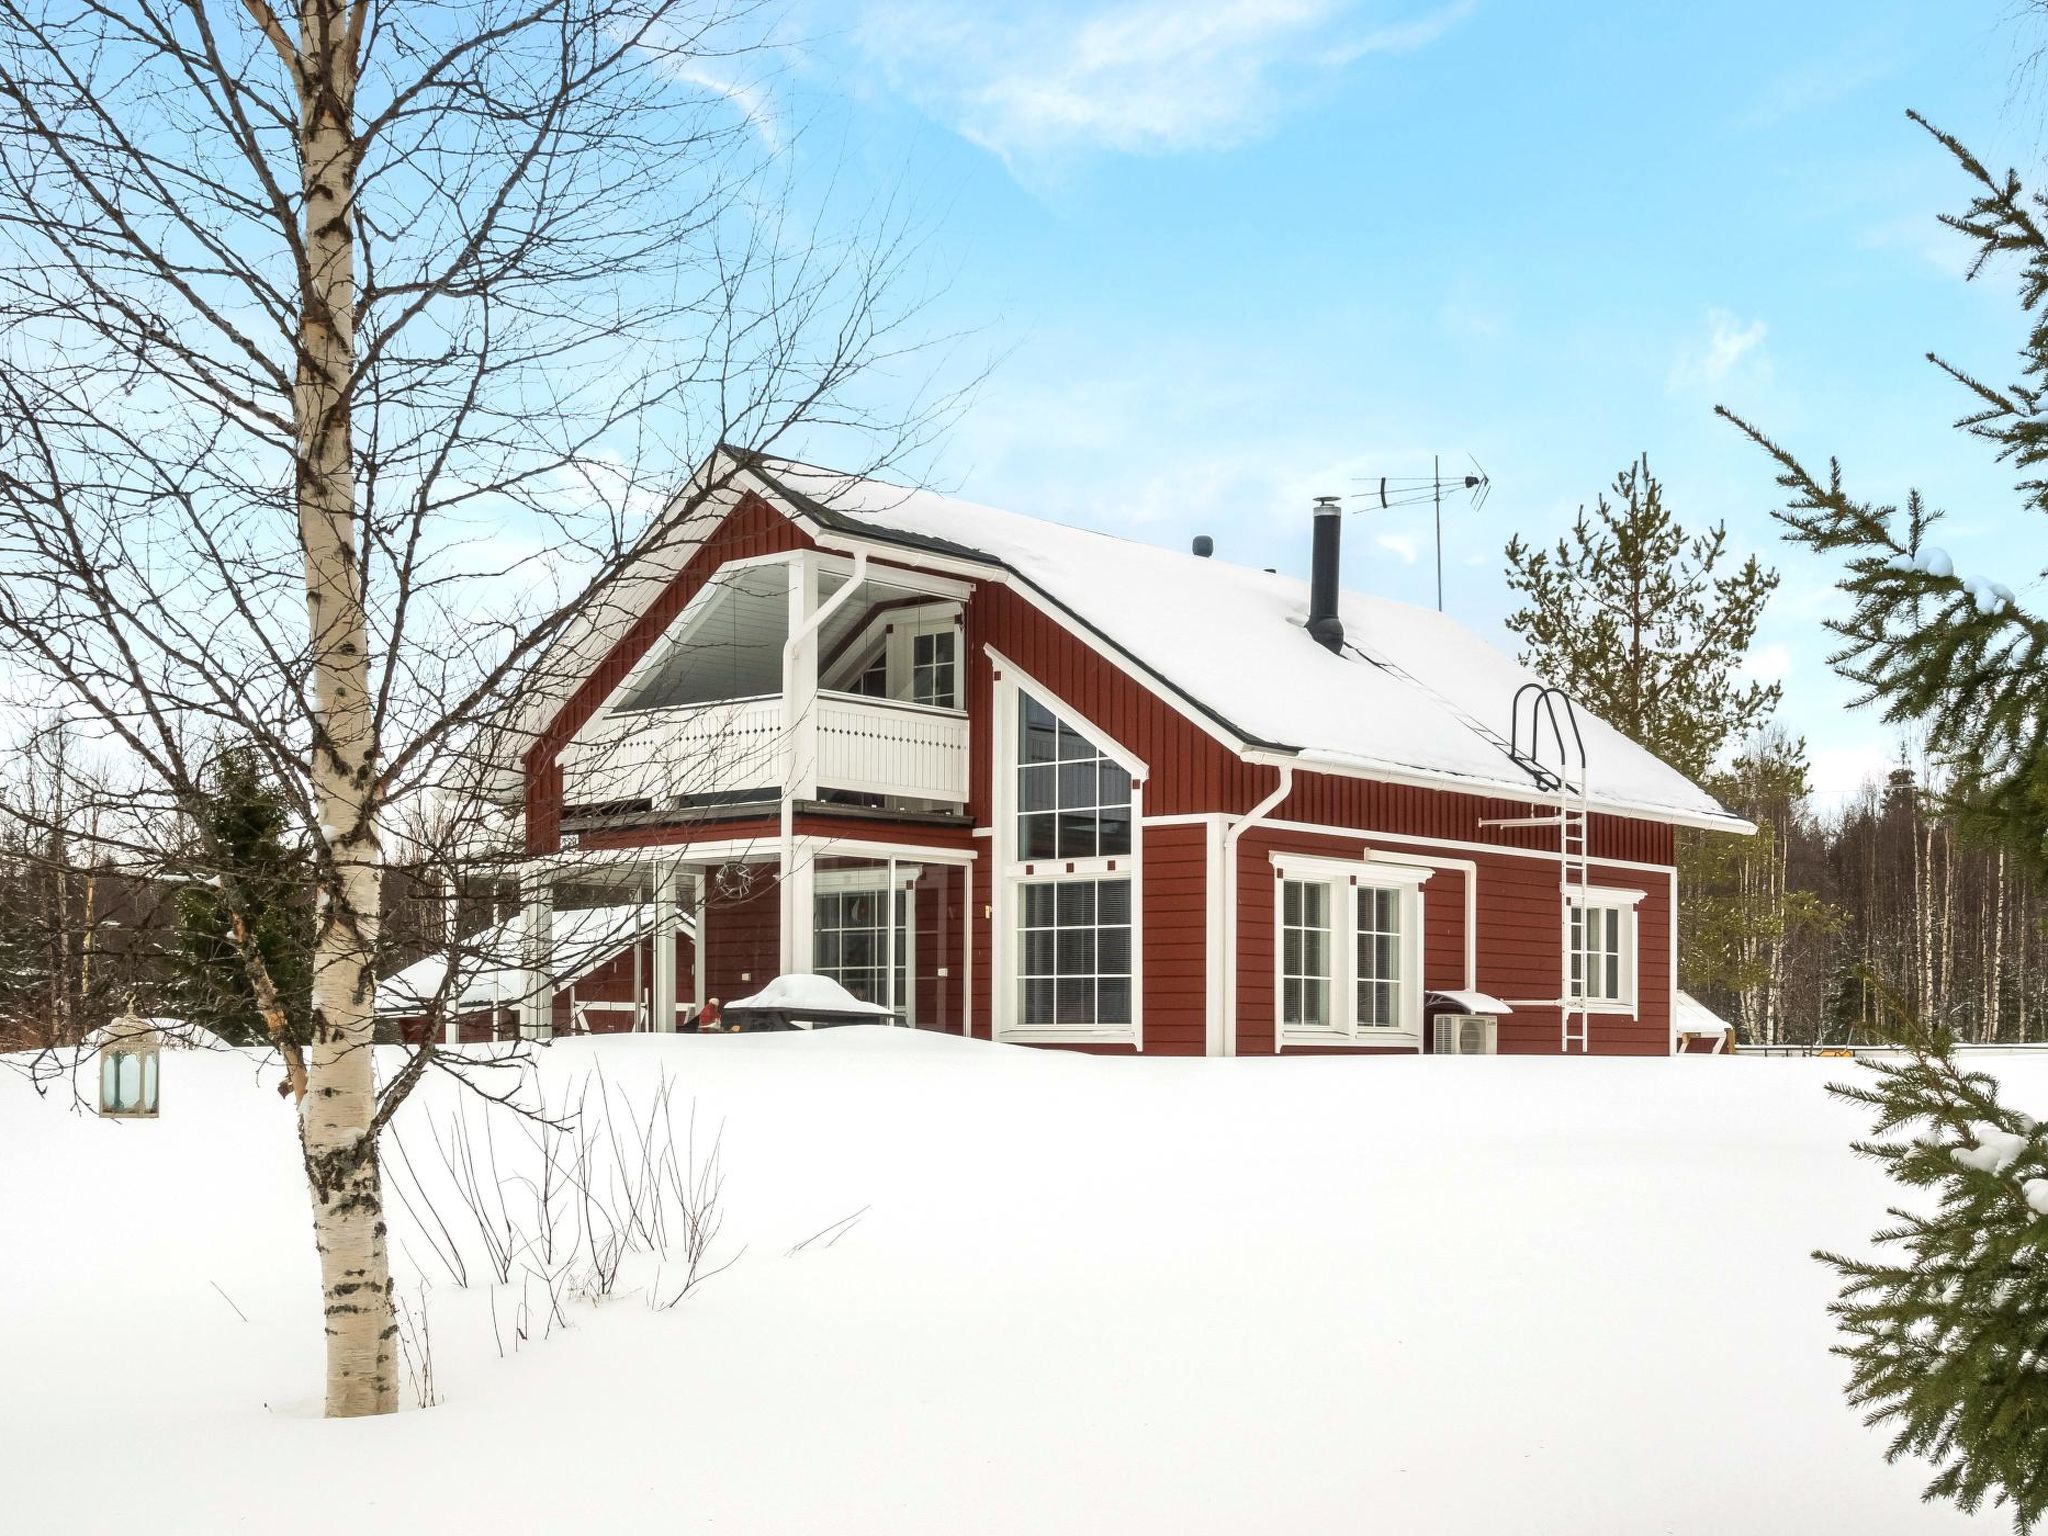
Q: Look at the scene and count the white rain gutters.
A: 2